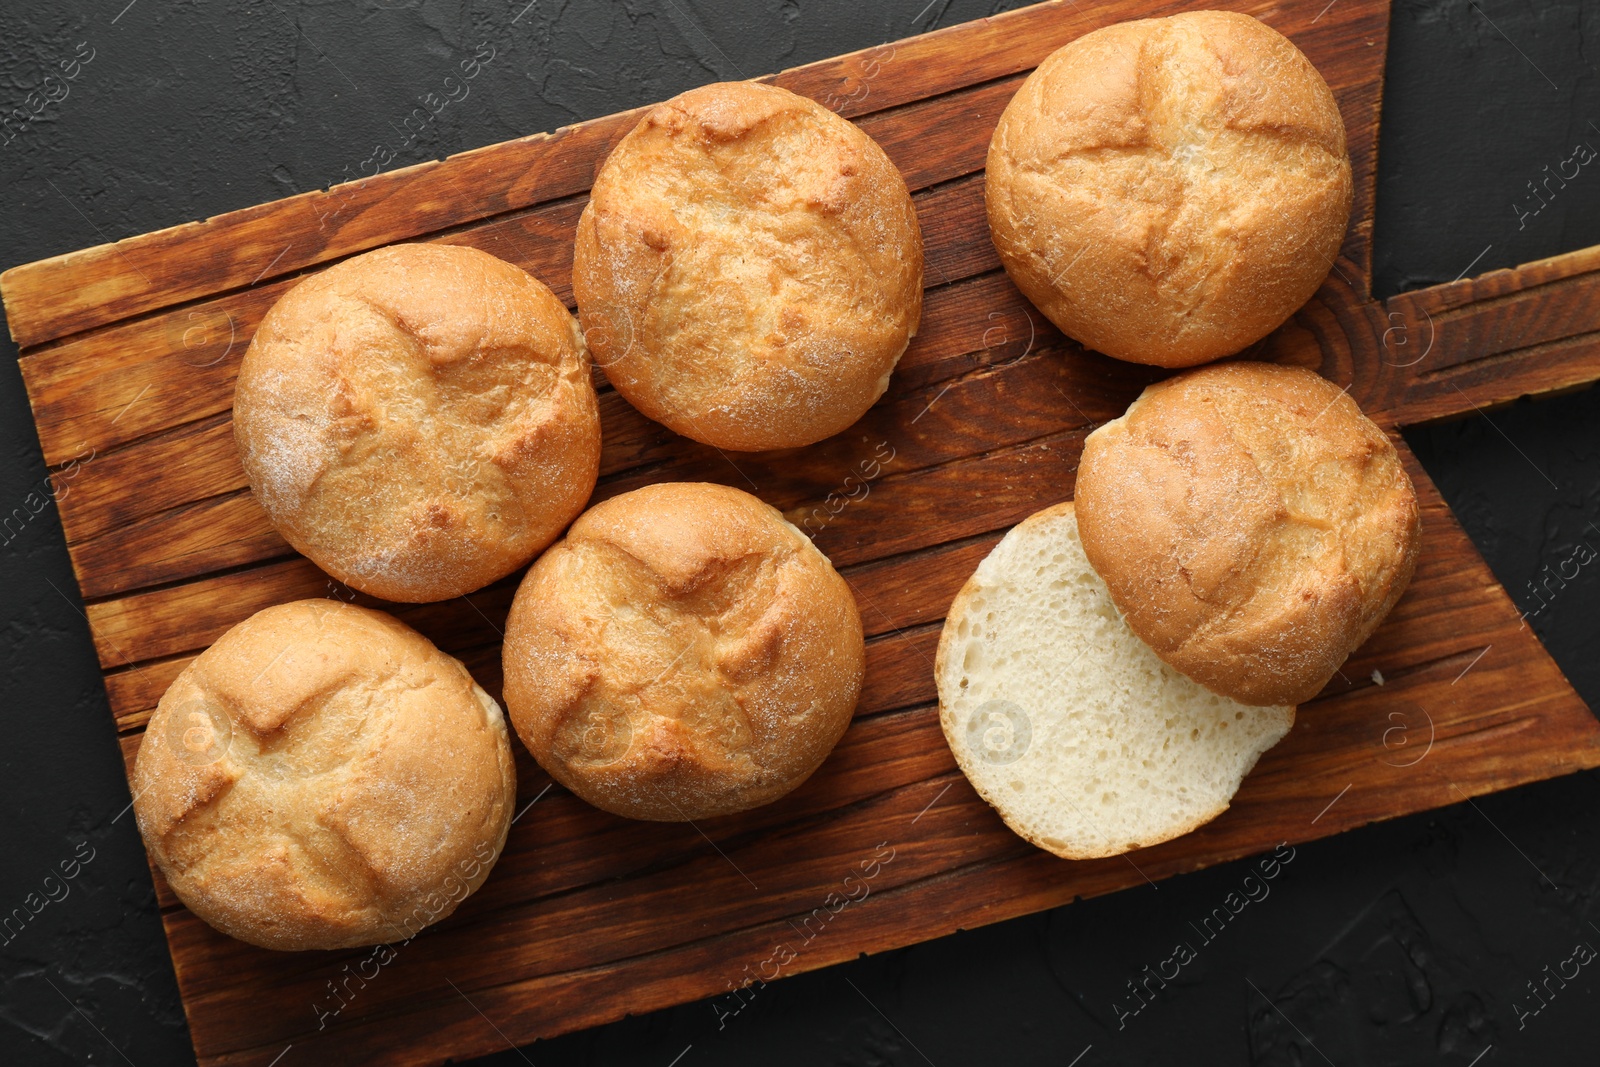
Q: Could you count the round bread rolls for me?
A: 6